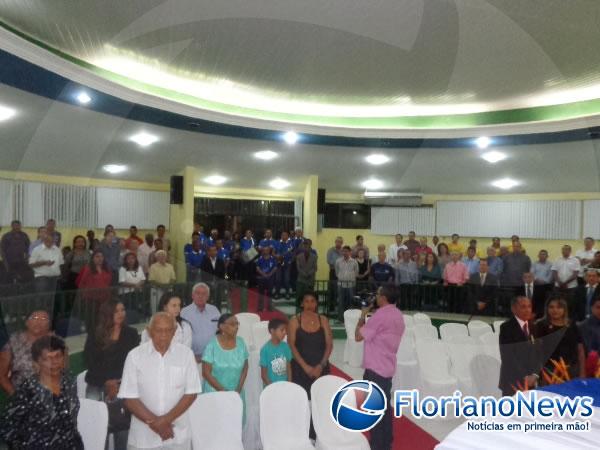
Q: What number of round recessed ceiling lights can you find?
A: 13